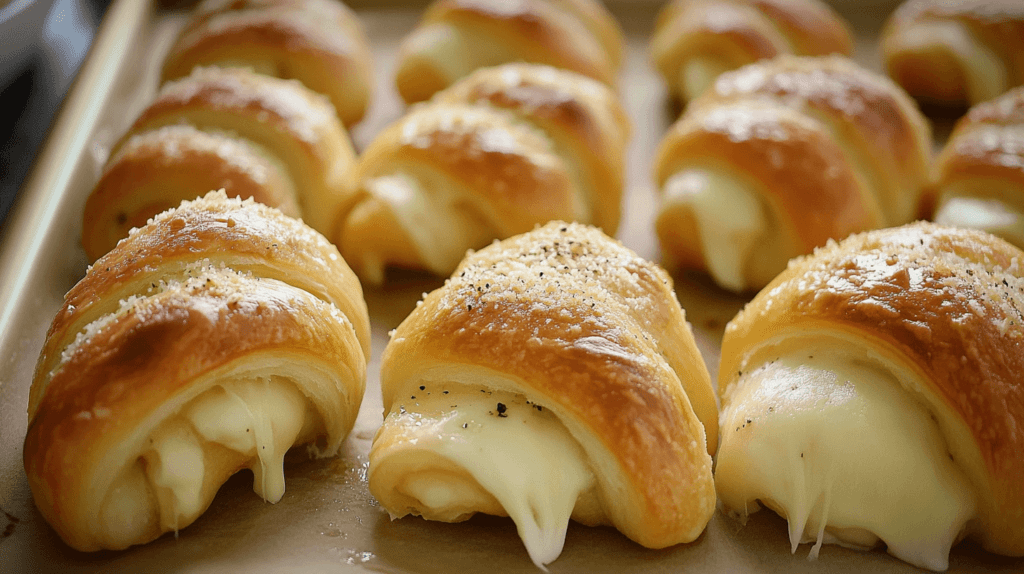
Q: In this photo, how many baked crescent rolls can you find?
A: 11